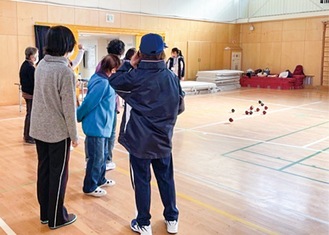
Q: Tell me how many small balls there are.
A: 10